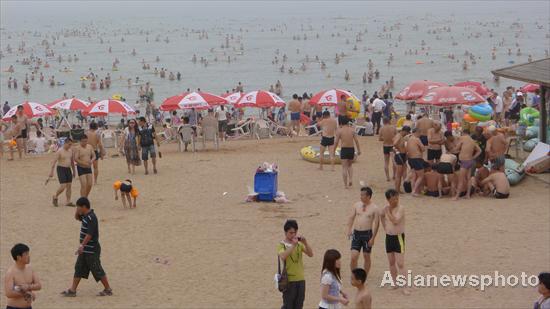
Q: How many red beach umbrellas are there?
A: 11